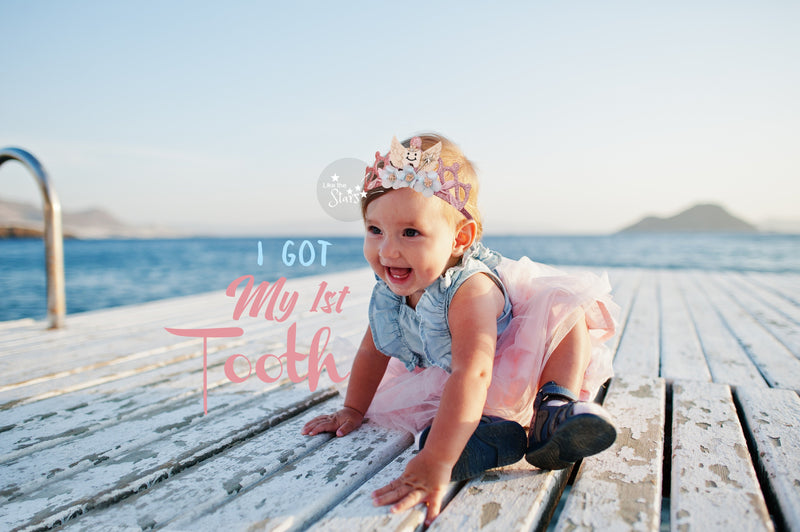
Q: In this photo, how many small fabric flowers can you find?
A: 3